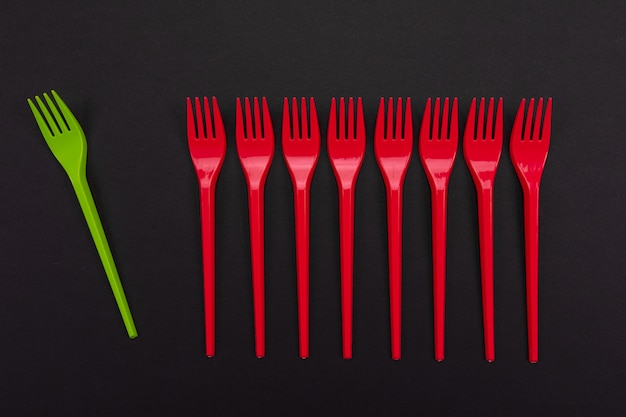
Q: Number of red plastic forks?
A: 8